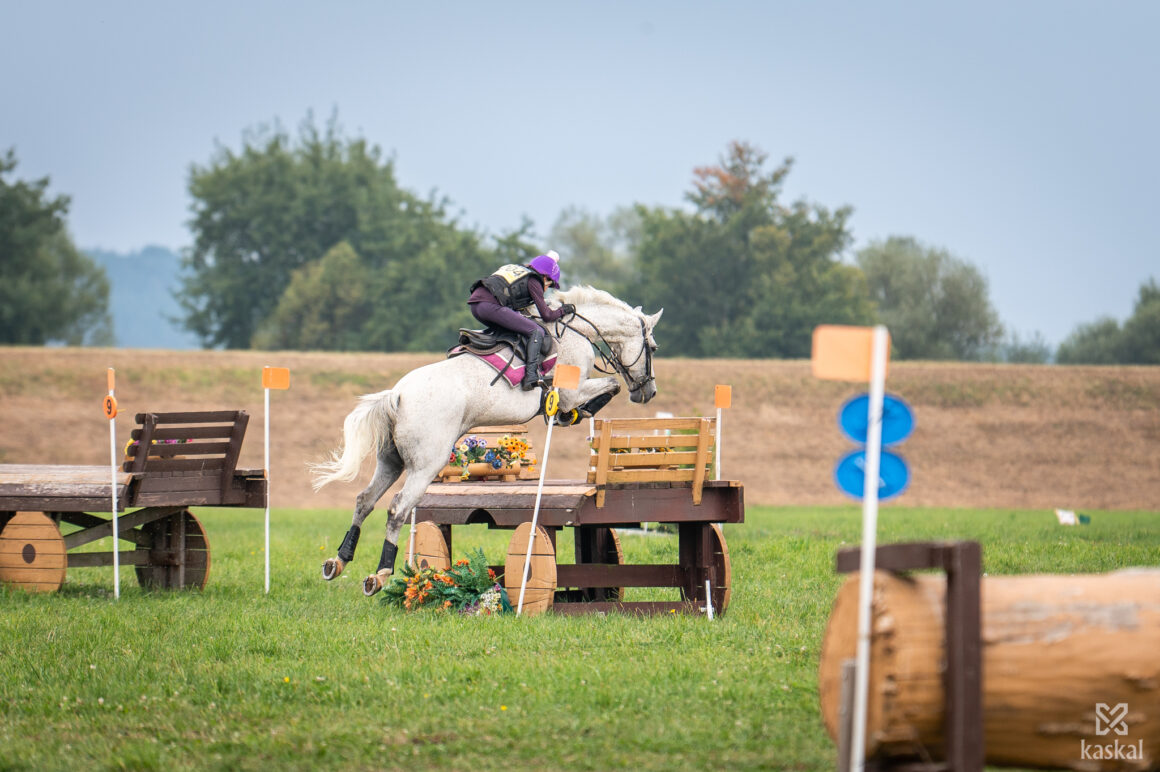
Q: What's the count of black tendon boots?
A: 3